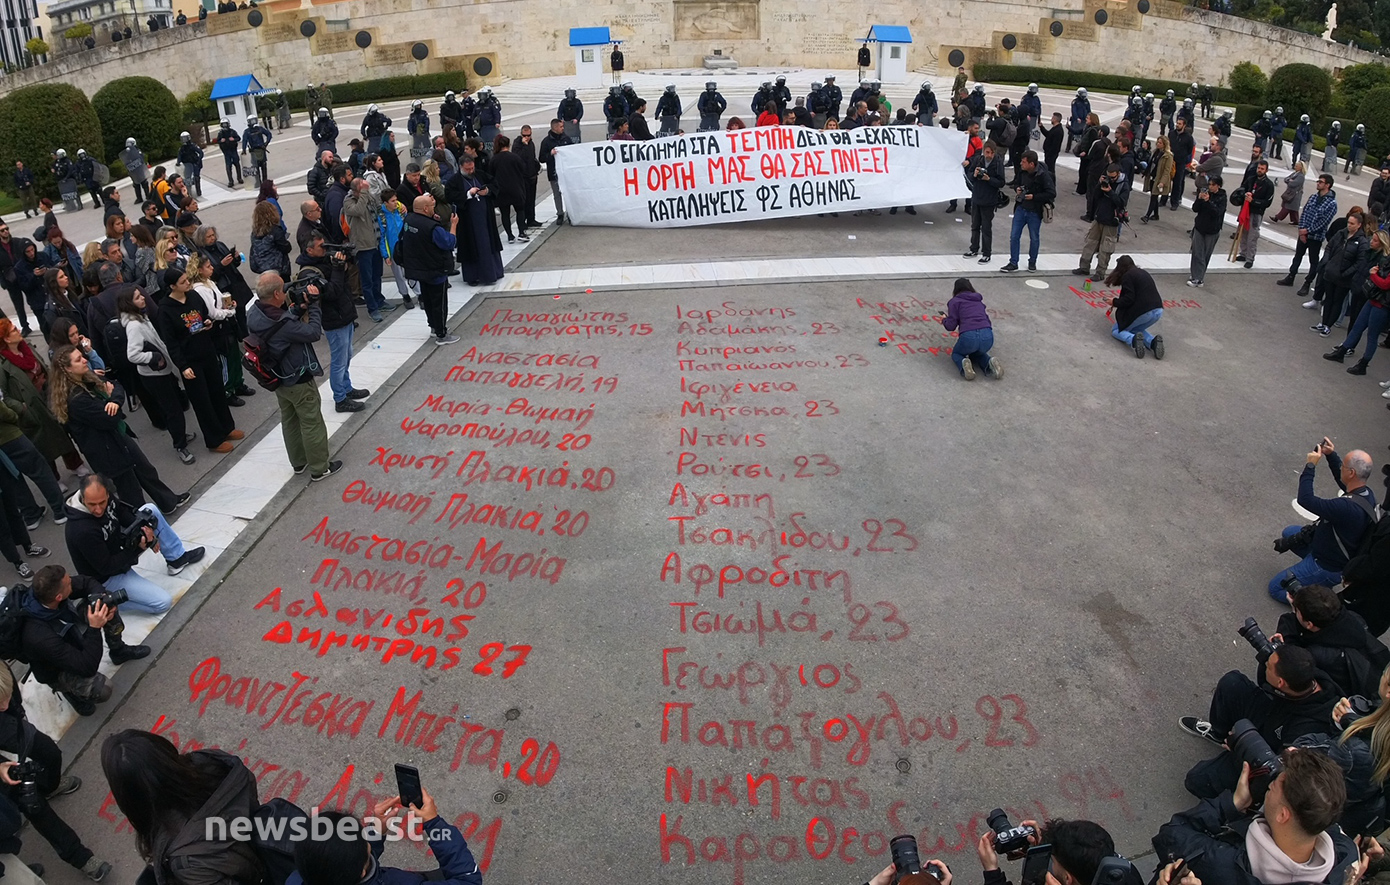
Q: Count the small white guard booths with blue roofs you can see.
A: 3